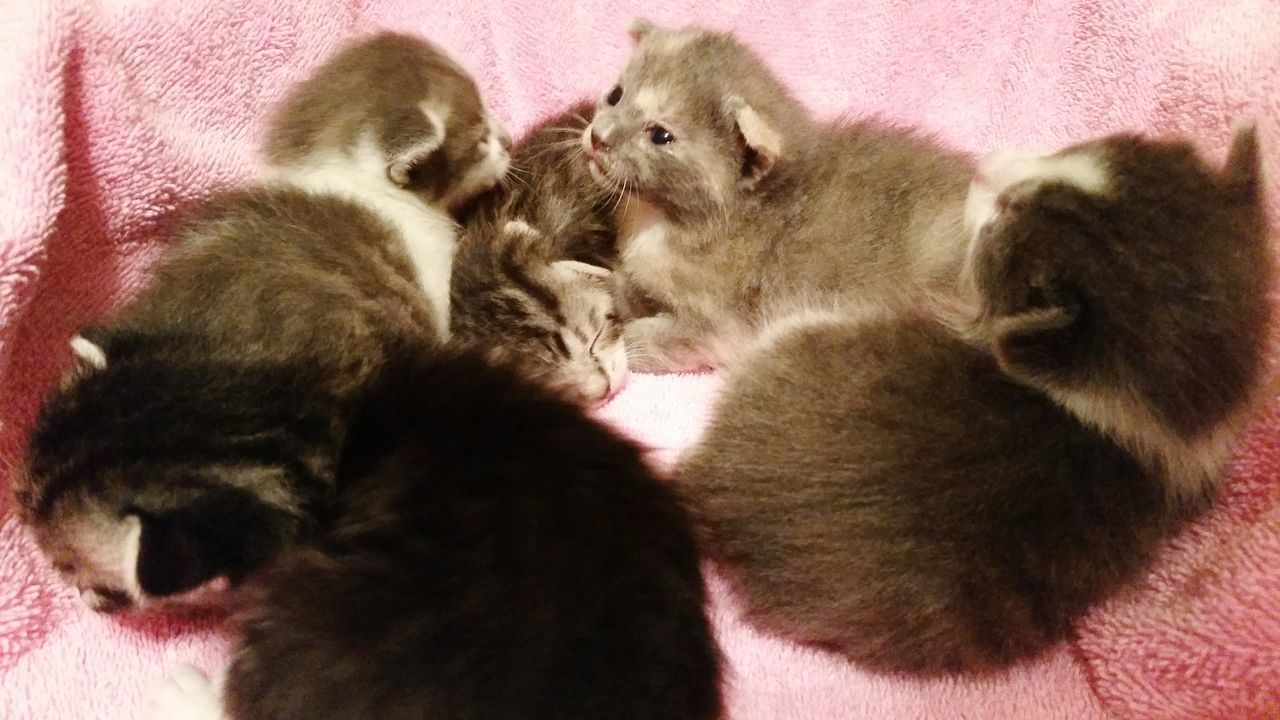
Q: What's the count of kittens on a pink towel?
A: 5